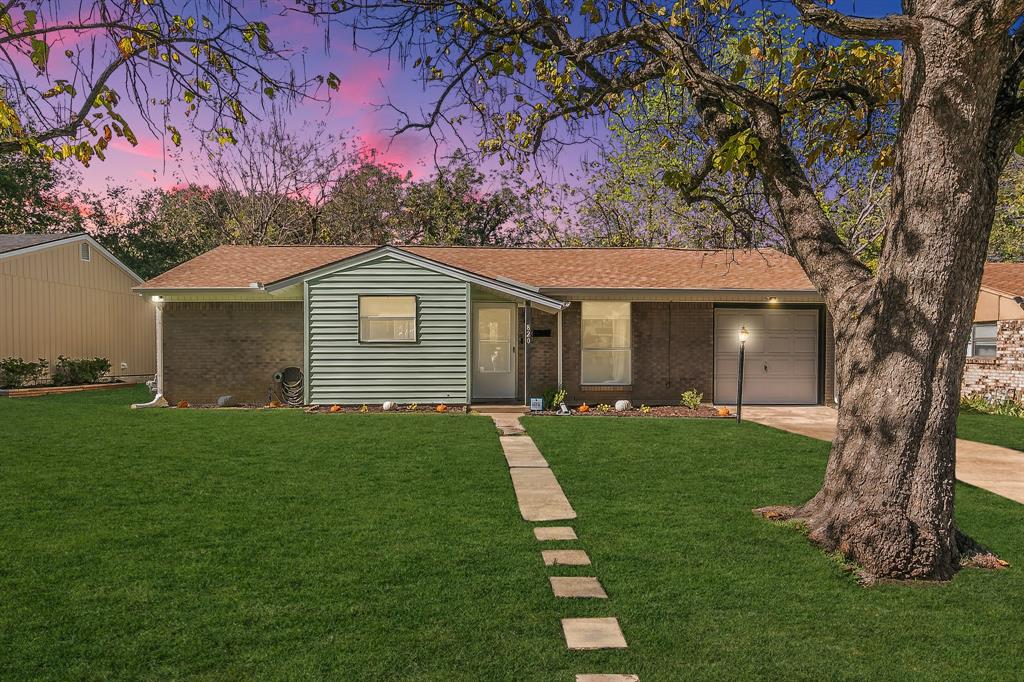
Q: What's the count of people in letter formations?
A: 0